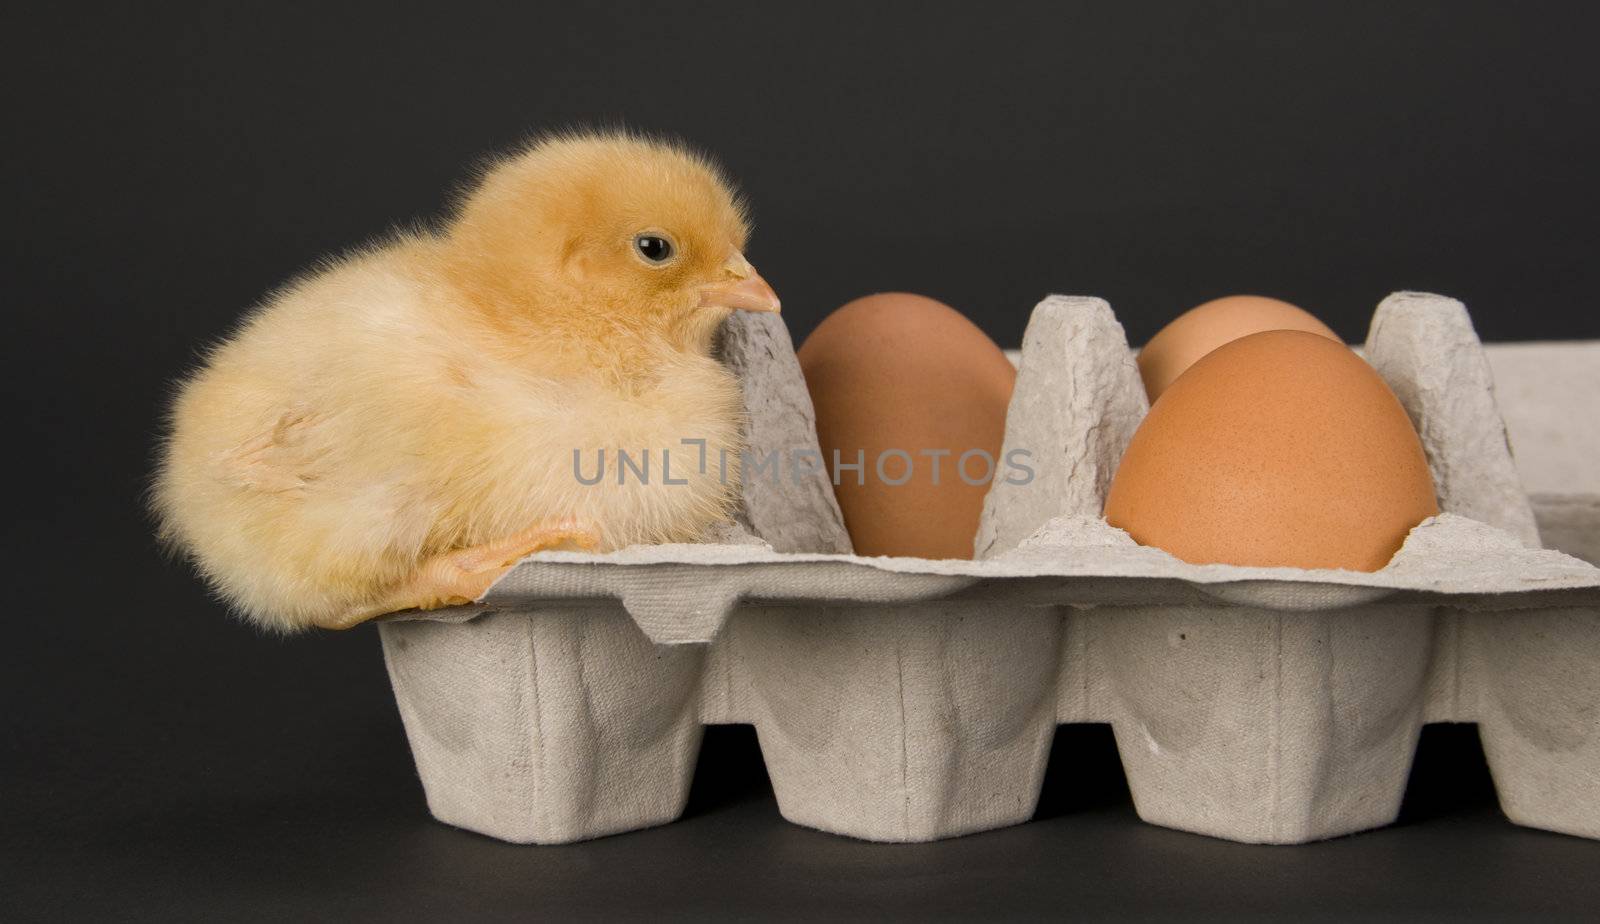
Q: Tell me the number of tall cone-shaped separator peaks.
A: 3